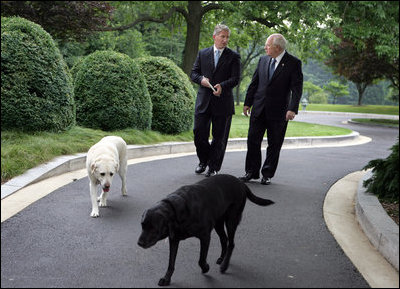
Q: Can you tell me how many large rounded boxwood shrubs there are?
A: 3